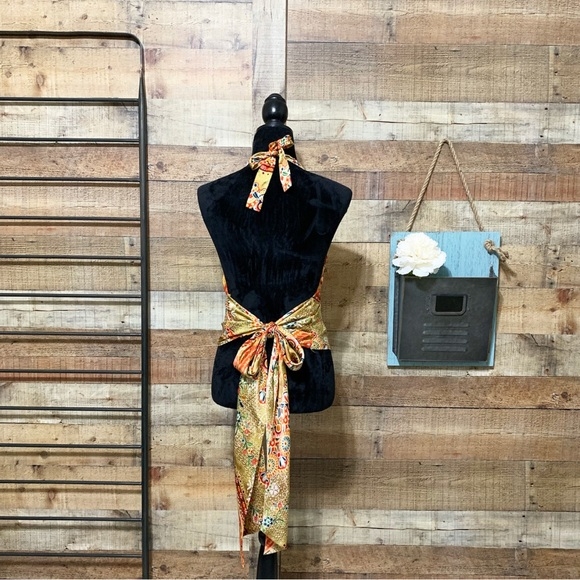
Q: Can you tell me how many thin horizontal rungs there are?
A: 13